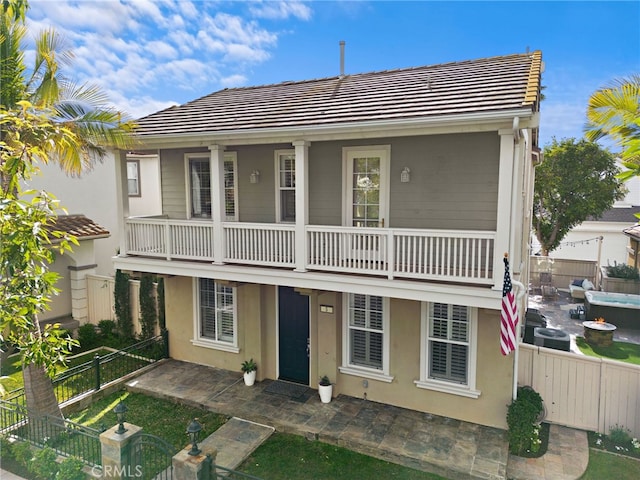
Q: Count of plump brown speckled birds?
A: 0